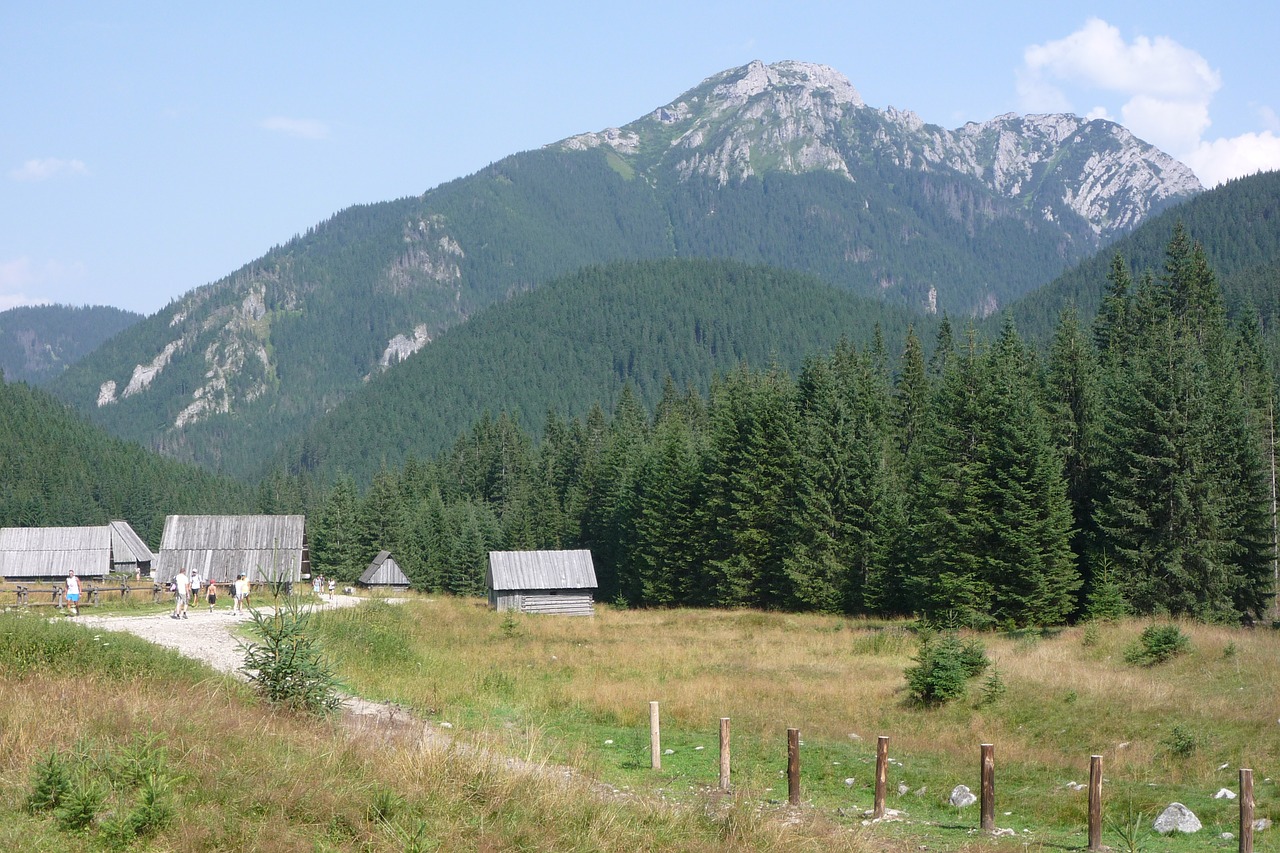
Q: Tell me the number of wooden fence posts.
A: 7